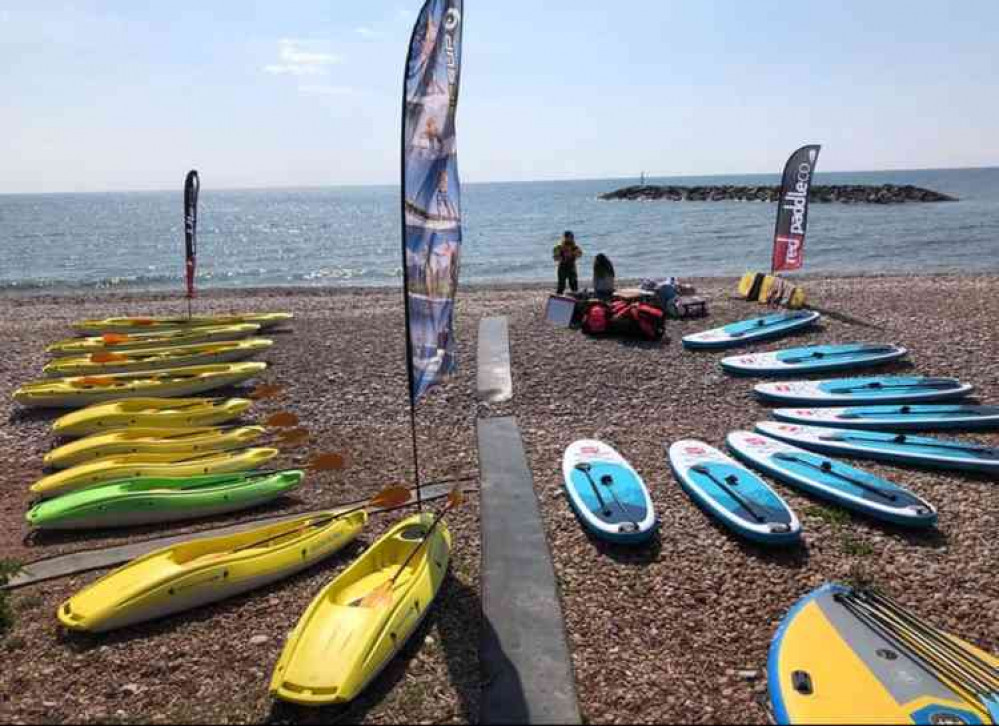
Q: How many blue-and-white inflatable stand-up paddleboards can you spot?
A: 8